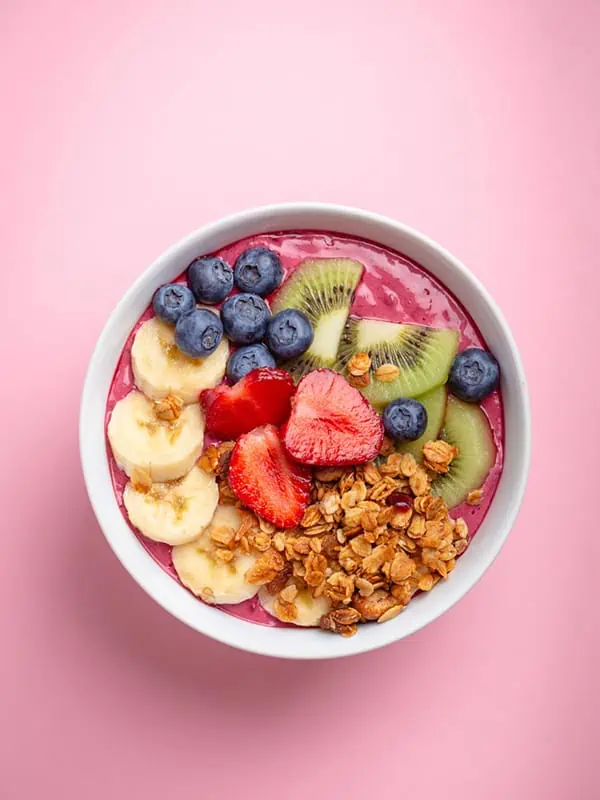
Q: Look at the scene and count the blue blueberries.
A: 9